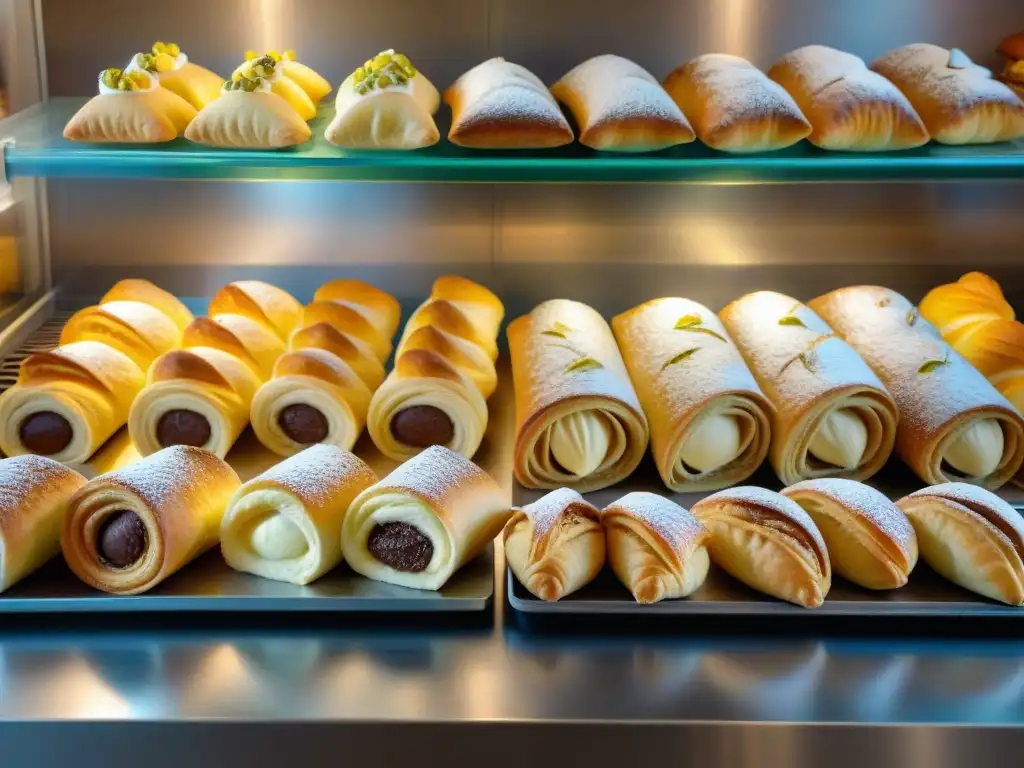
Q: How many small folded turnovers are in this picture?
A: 5